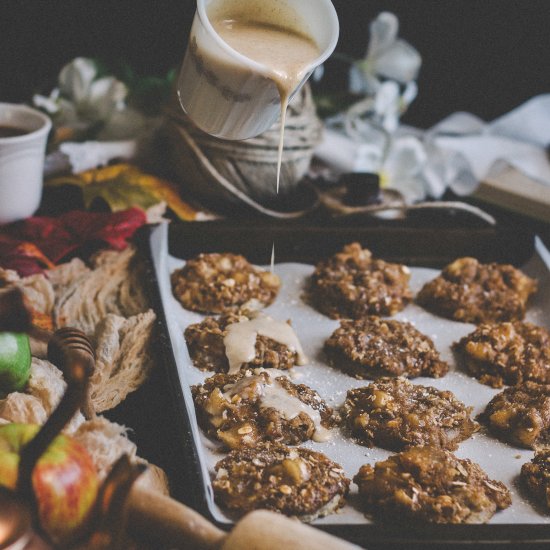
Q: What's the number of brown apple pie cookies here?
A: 12